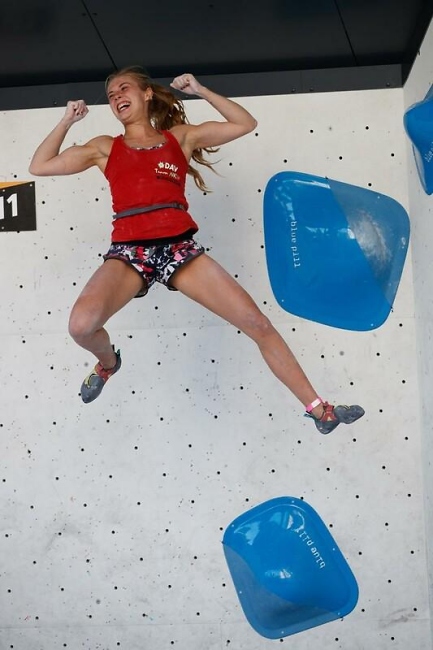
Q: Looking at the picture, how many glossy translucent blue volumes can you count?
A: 3